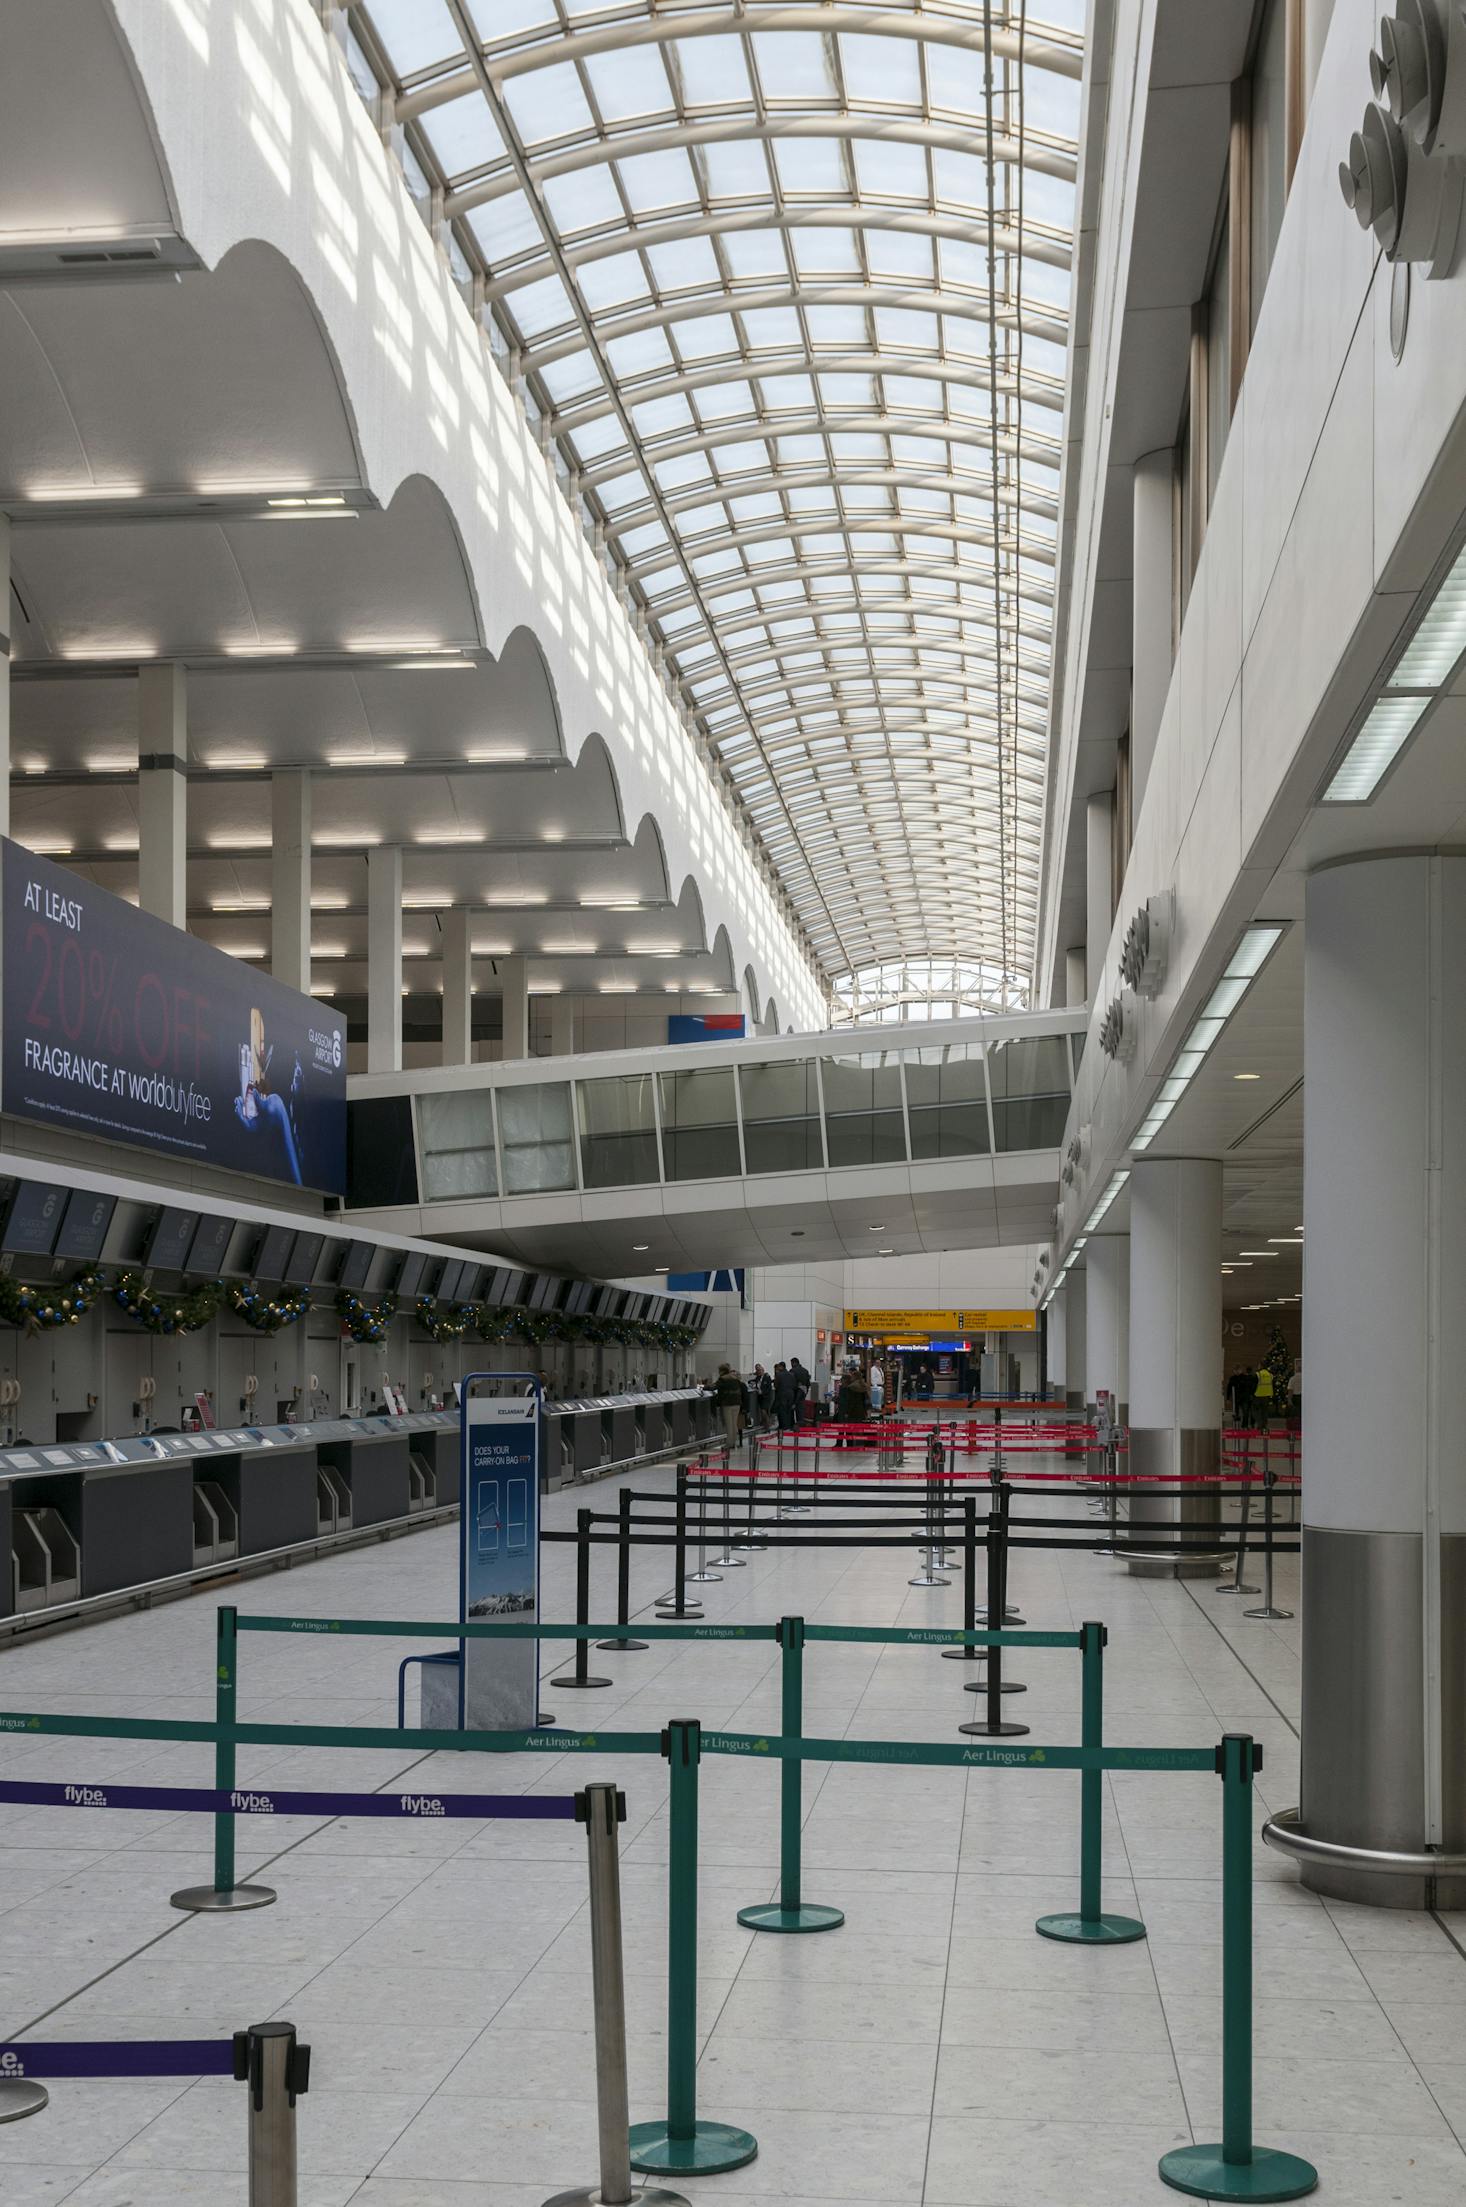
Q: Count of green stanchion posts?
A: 5